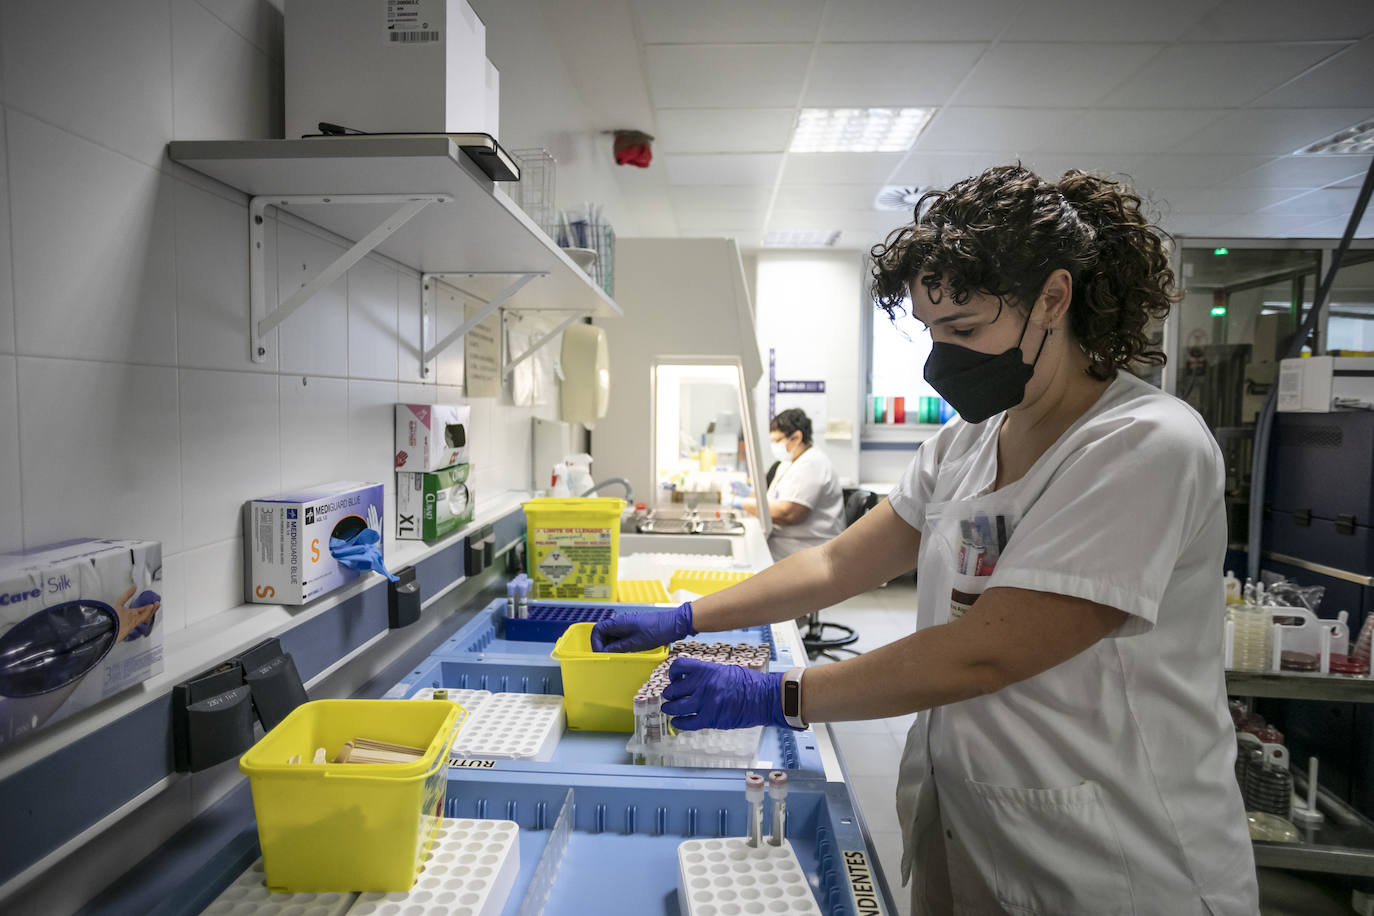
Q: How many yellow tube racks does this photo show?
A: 2